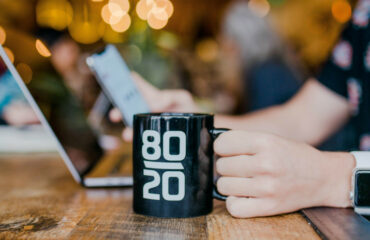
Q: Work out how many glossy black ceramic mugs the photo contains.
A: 1